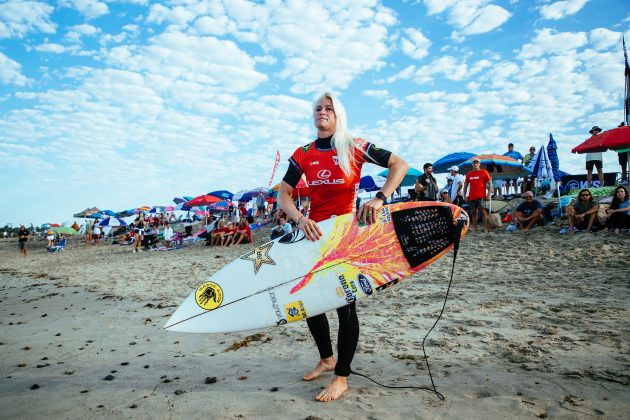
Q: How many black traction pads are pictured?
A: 1